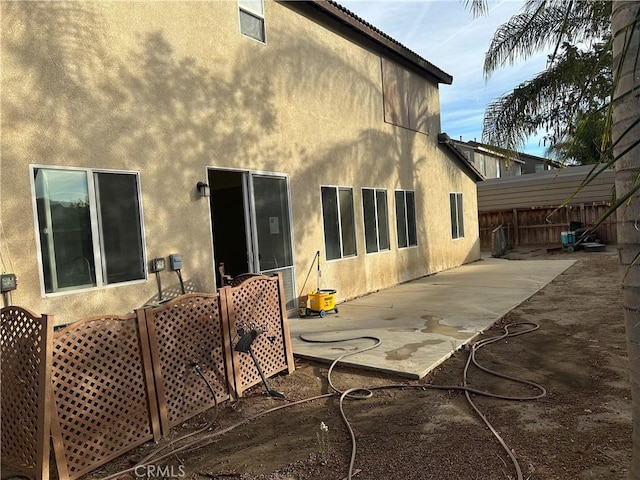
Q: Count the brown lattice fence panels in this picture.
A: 4